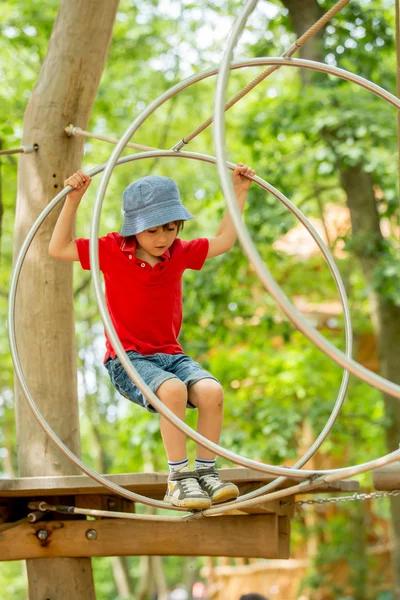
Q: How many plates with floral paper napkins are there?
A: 0